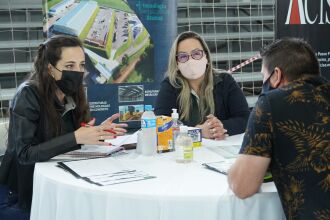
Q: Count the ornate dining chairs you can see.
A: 0